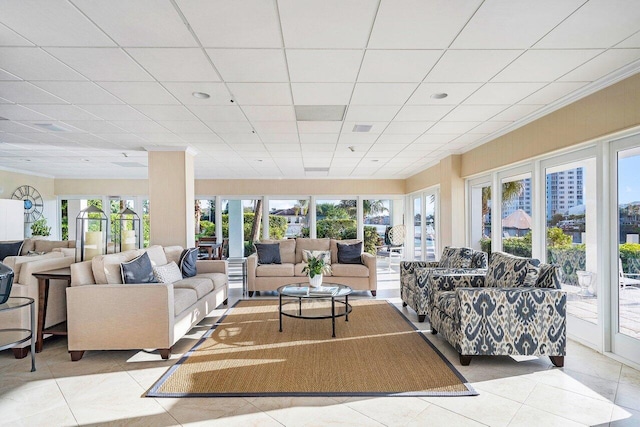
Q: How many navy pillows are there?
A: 5